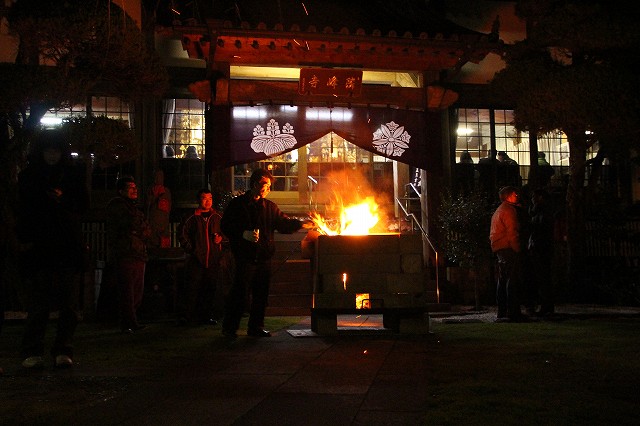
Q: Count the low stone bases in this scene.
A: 2